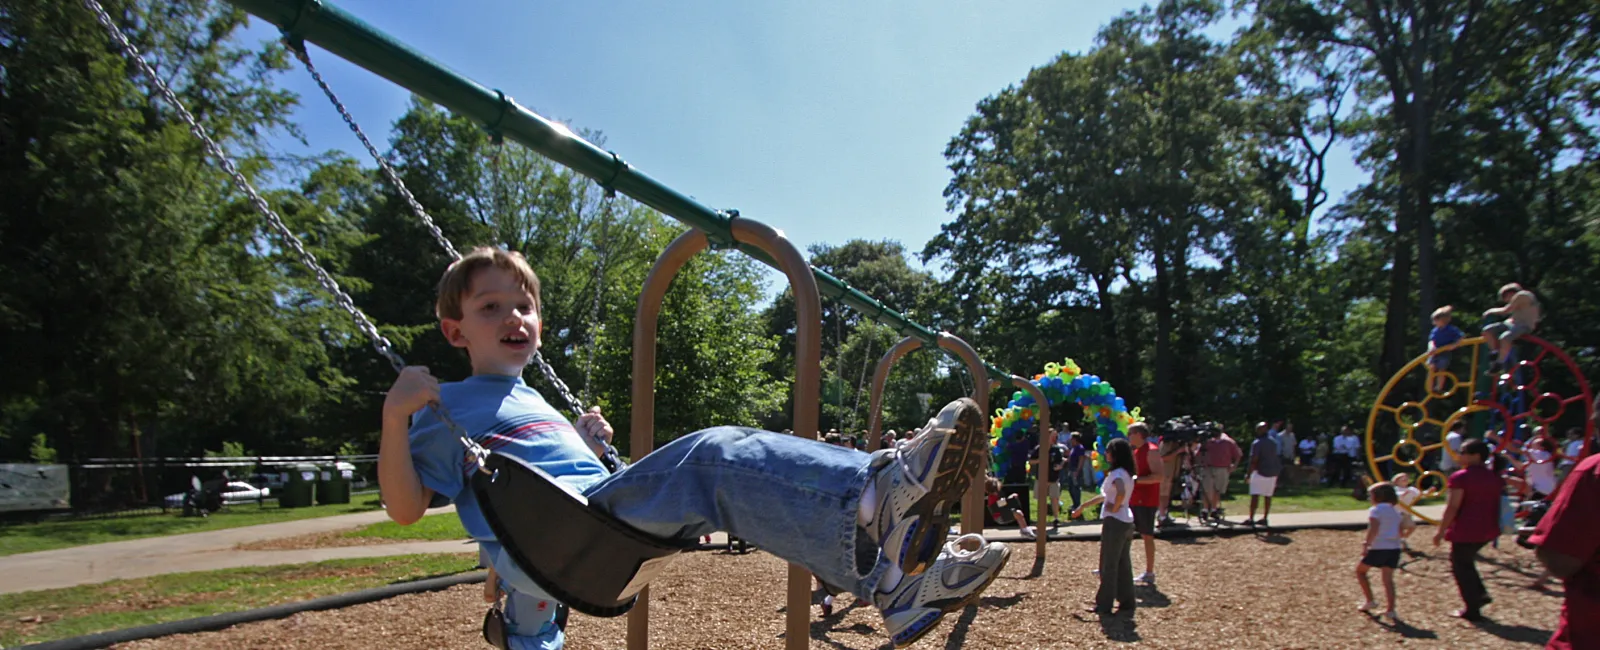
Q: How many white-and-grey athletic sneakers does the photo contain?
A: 2